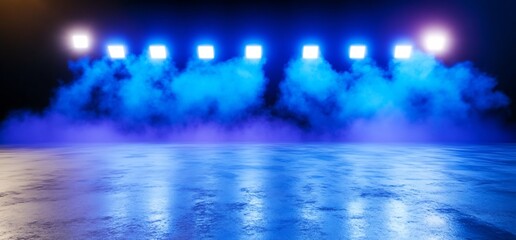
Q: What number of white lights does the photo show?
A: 9